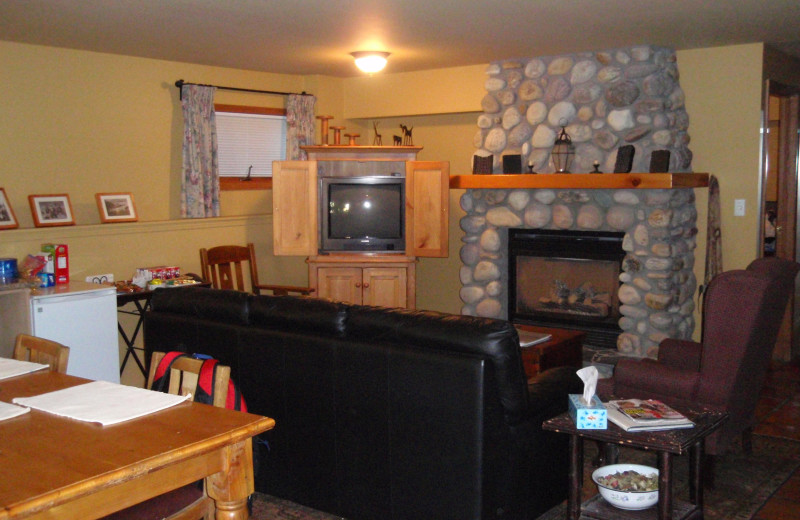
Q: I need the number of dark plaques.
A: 4